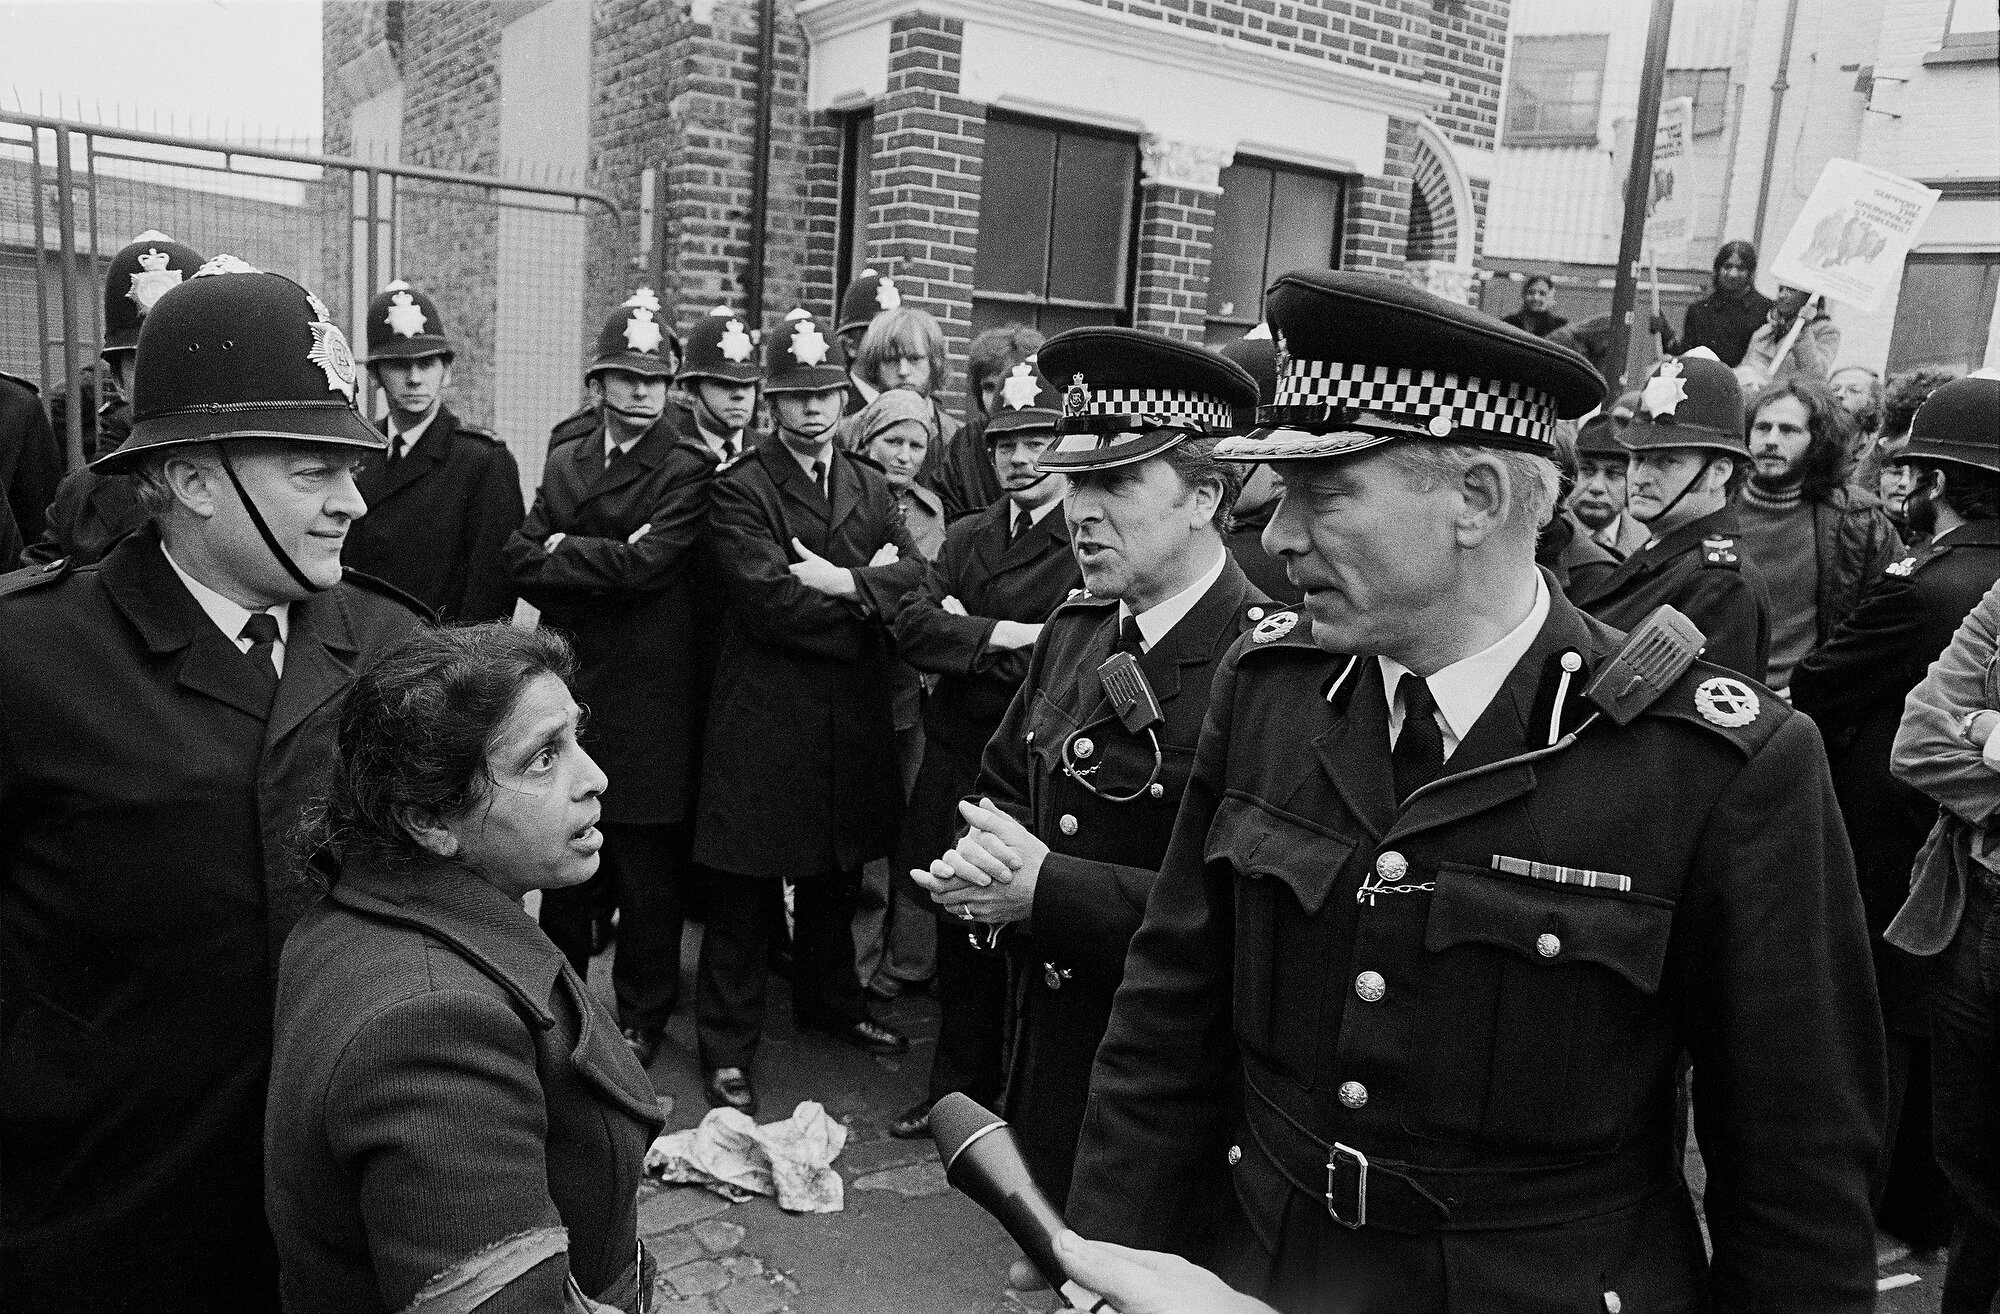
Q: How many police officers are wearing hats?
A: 13